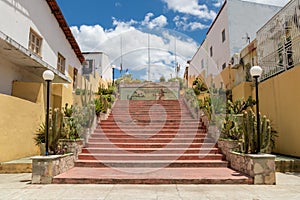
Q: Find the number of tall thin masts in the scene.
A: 3